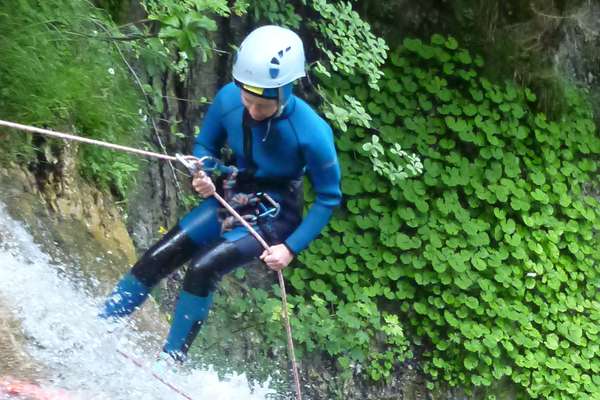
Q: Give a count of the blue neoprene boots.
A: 2